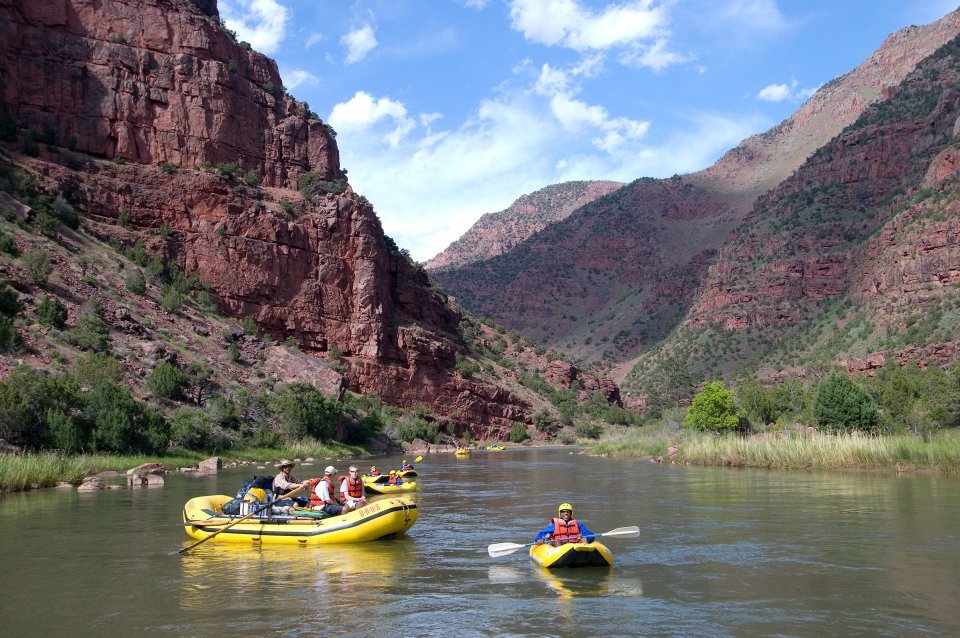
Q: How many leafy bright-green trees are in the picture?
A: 1